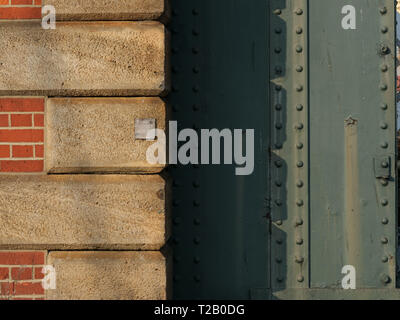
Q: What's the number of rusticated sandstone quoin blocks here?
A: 5